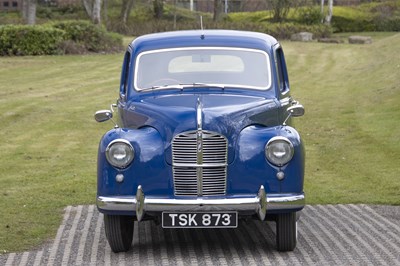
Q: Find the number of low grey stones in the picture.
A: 3